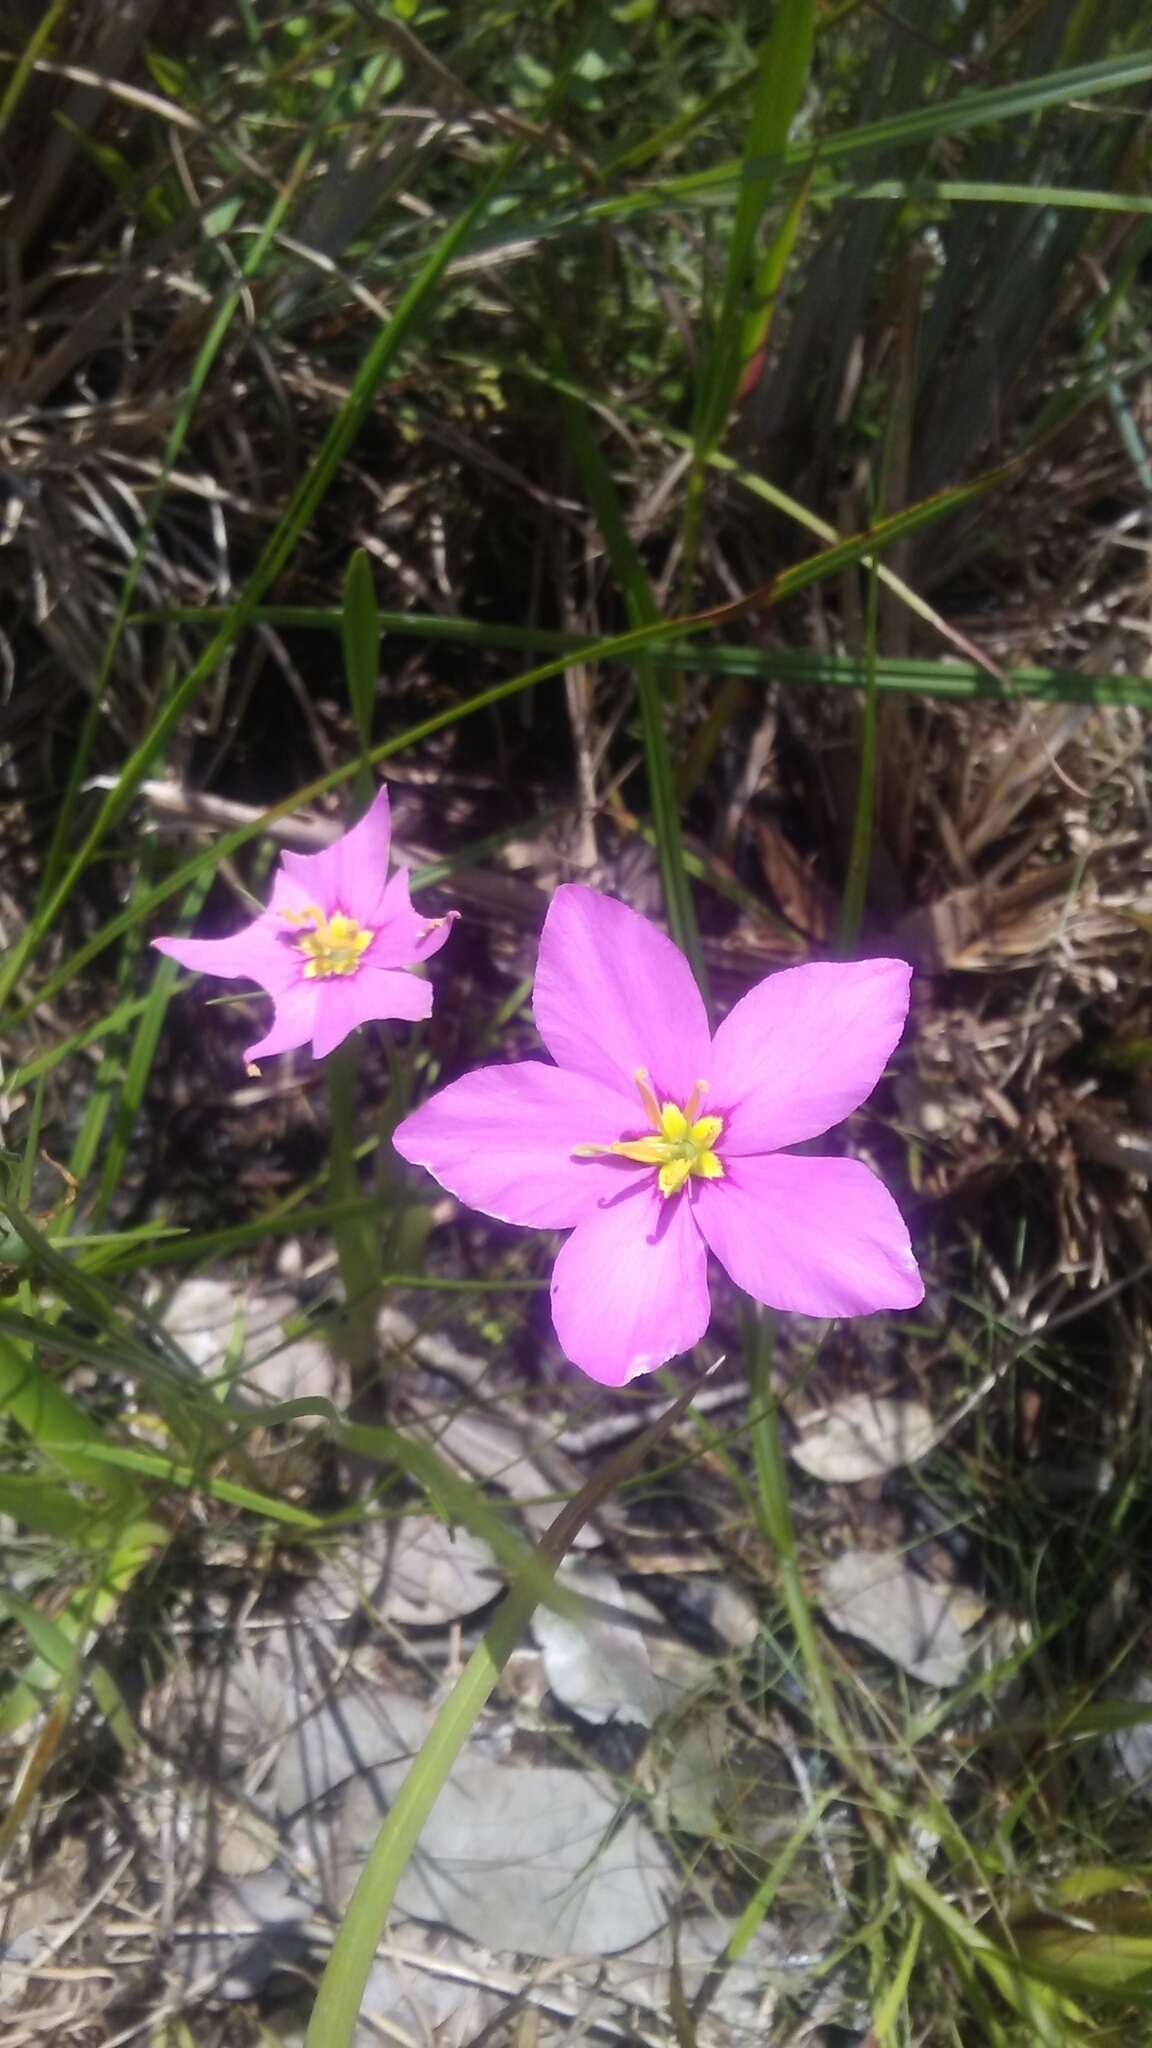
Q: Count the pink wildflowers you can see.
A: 2